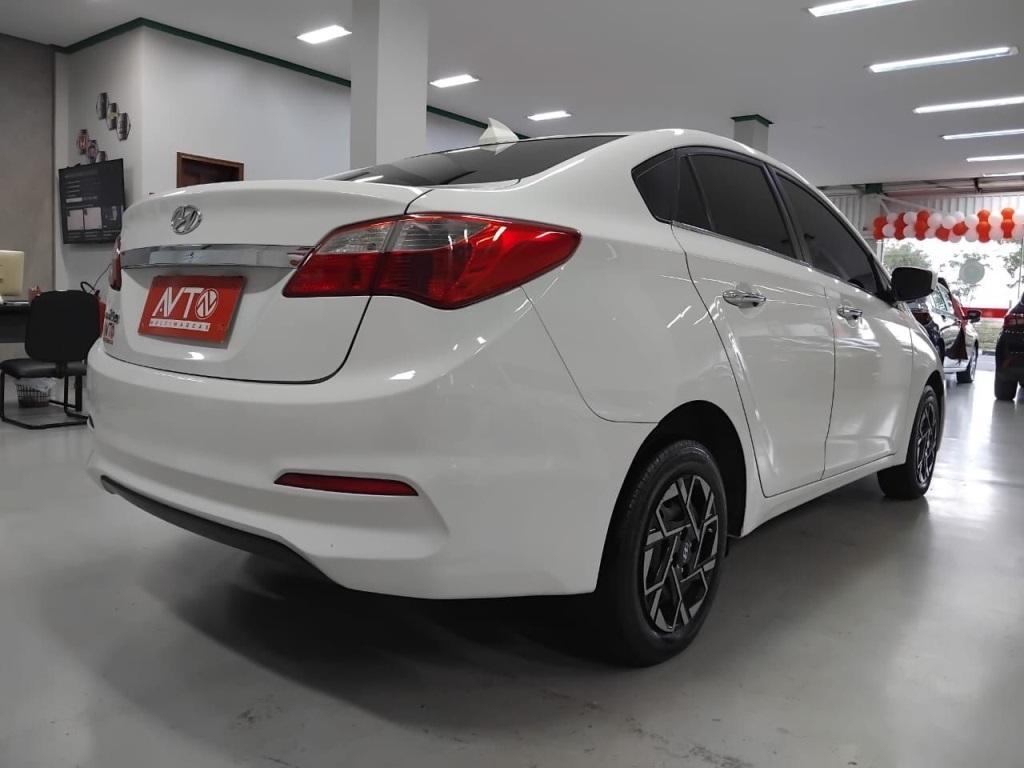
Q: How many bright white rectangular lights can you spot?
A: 9